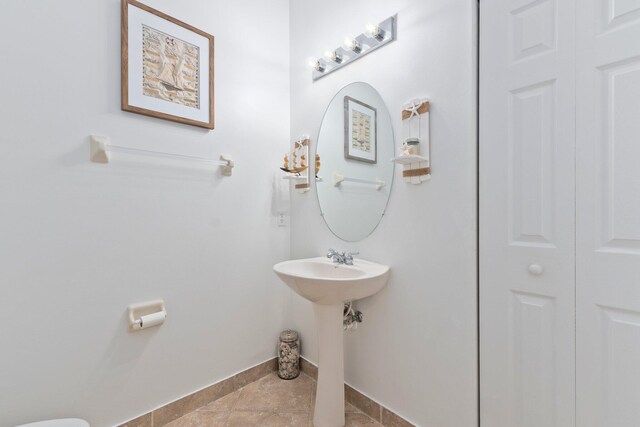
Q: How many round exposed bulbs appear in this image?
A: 4